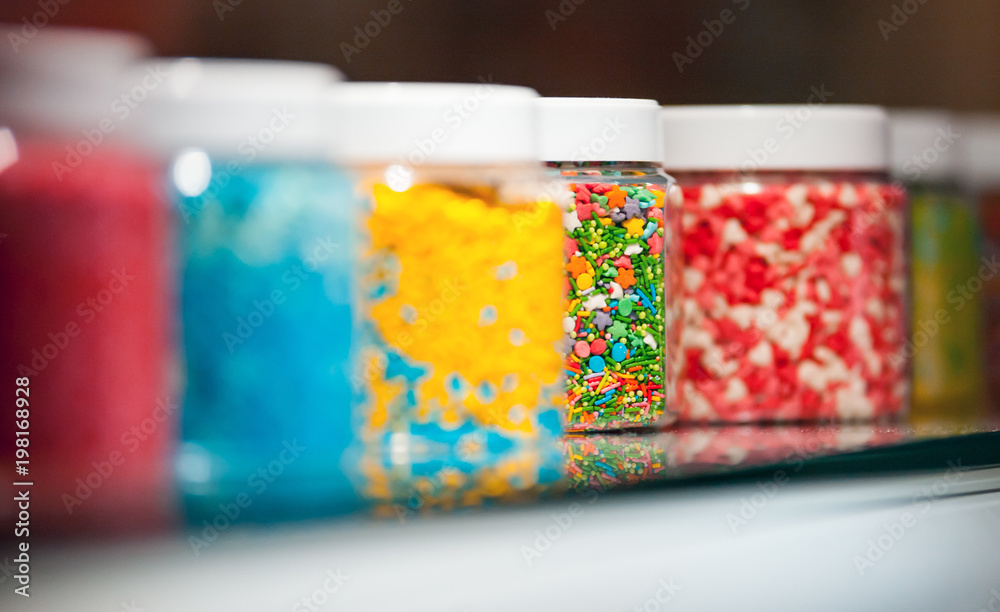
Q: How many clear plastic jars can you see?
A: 7